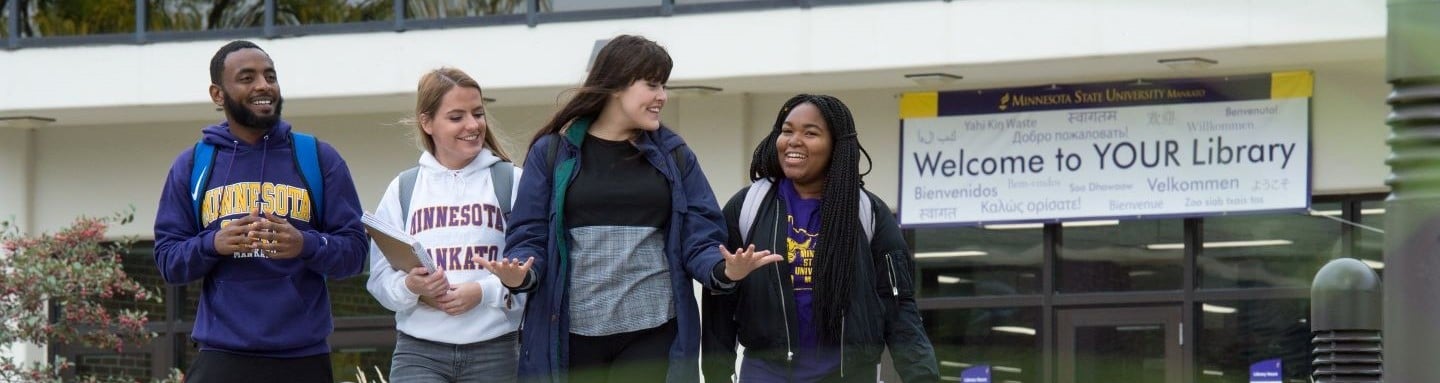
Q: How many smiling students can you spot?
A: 4